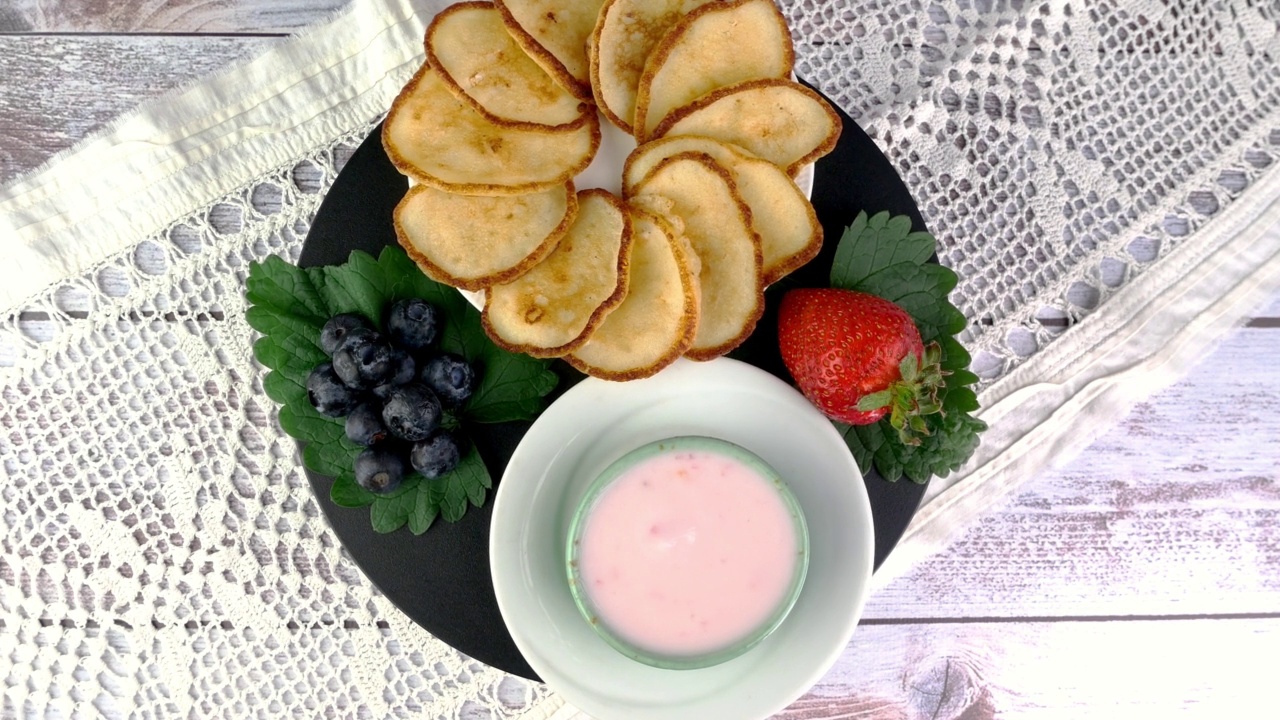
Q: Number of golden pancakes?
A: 11